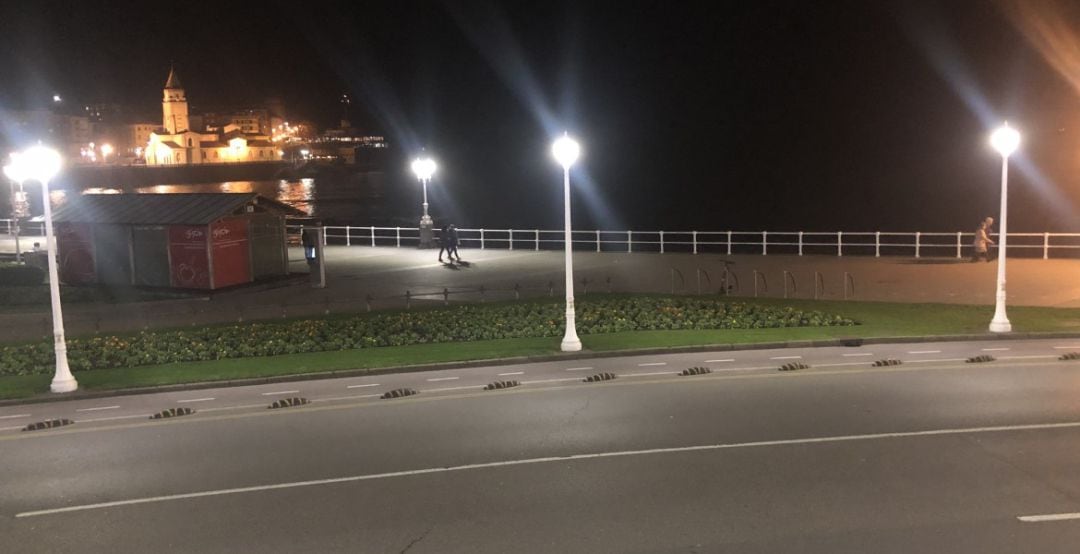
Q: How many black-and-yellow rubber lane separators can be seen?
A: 11